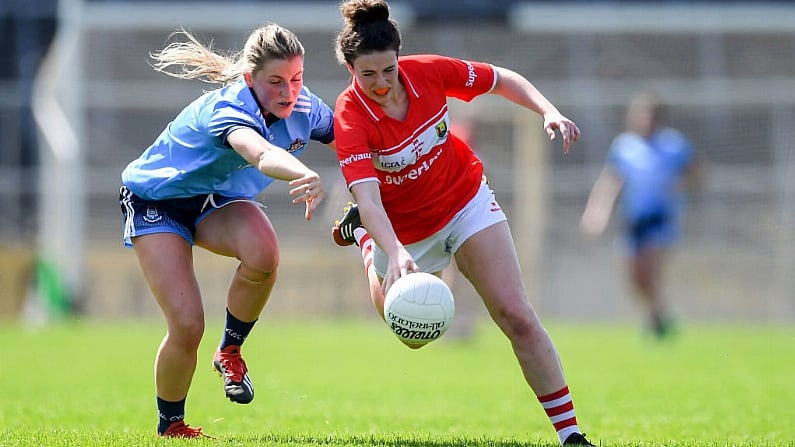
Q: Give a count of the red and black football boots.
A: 2